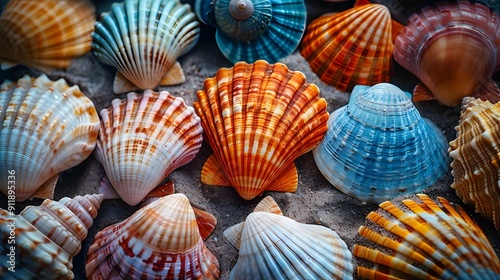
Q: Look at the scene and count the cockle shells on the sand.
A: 11